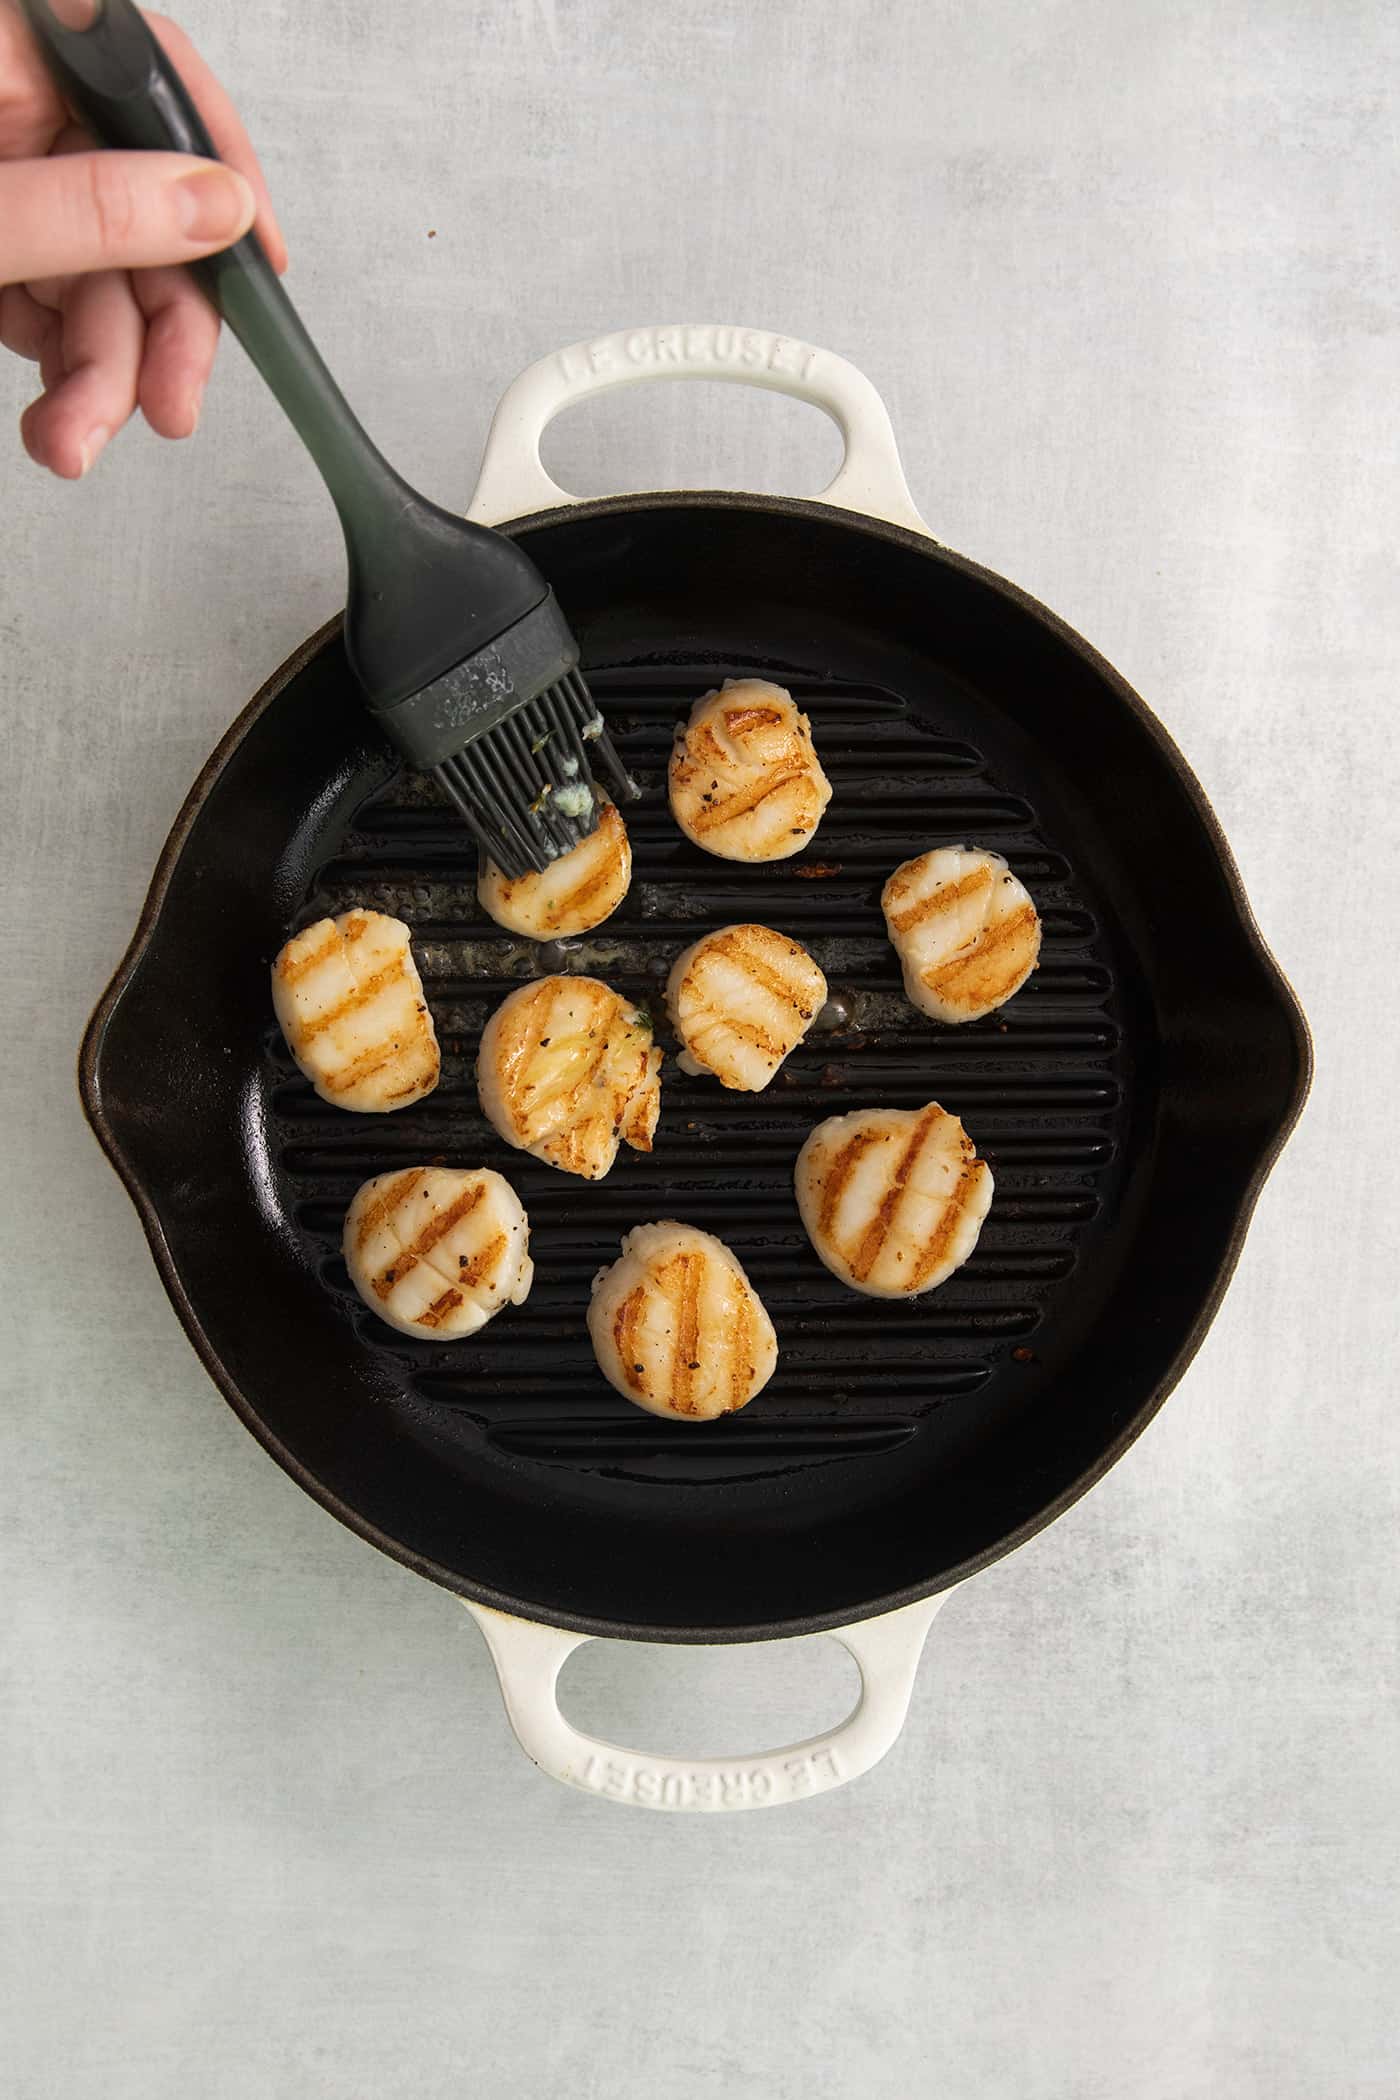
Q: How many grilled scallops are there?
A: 9